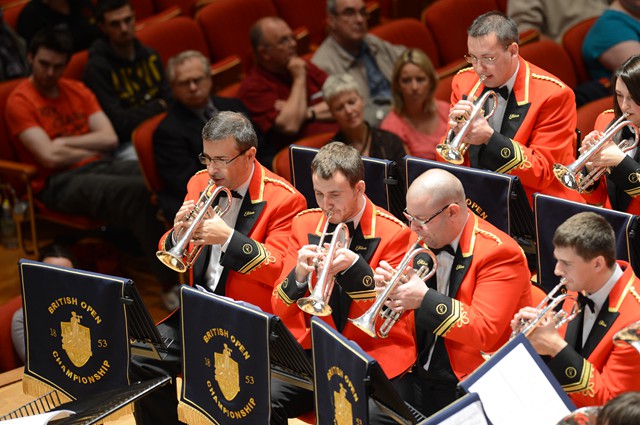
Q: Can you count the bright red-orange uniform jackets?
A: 6